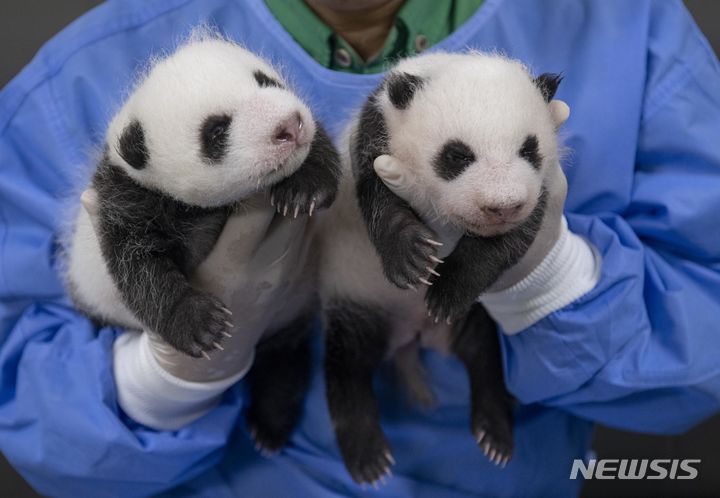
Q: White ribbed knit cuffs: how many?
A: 2